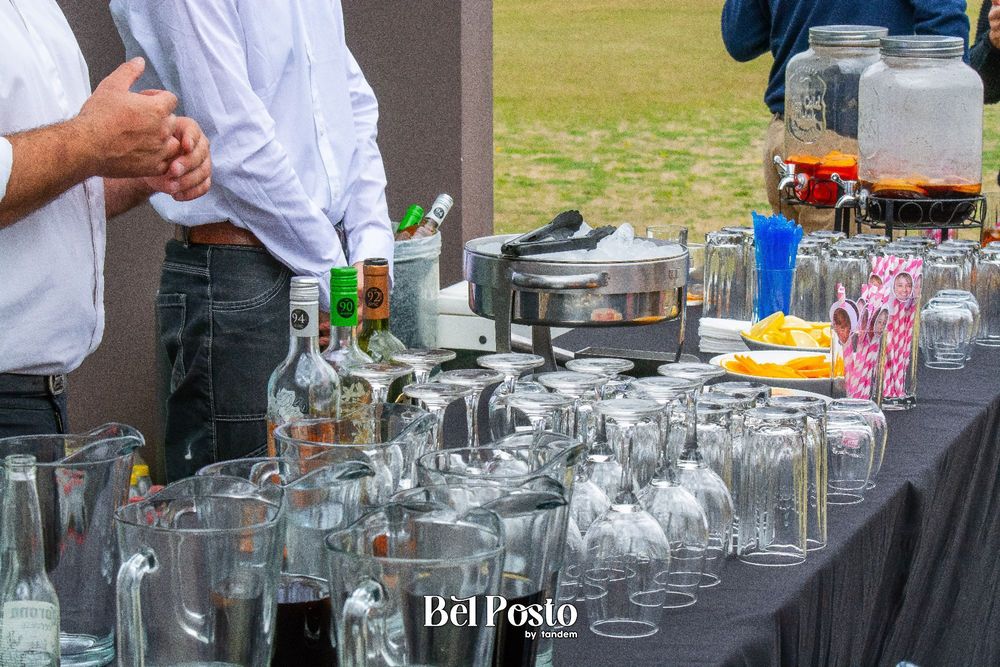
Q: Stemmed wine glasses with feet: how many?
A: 11